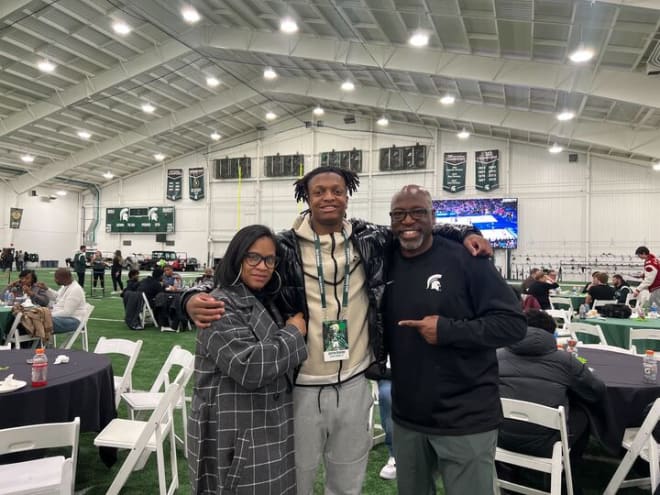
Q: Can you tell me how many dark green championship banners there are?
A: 4